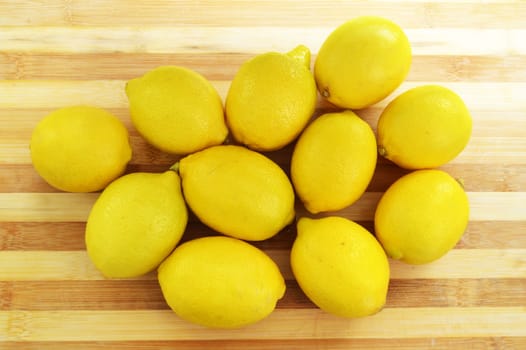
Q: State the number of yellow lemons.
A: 11